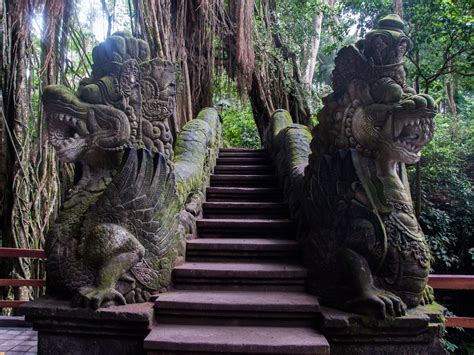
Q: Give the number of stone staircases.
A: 1